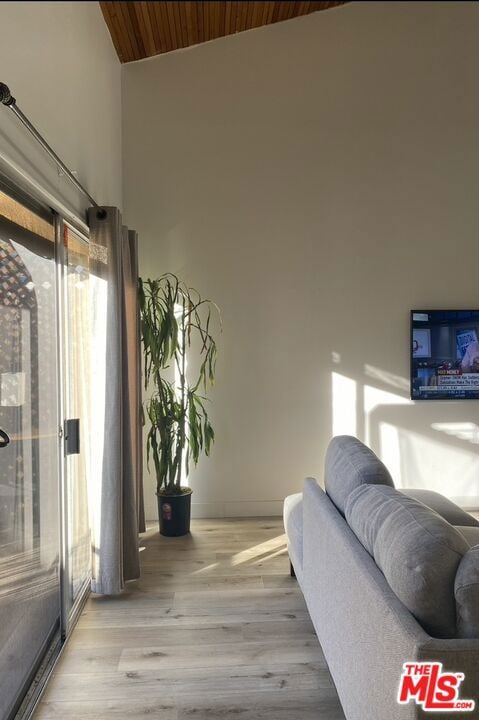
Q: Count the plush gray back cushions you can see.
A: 3